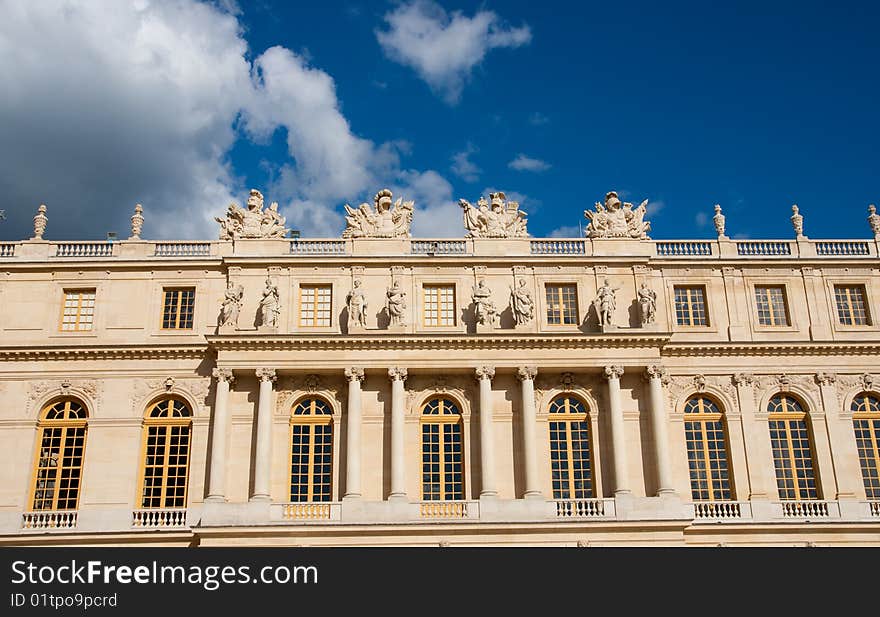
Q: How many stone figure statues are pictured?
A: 8